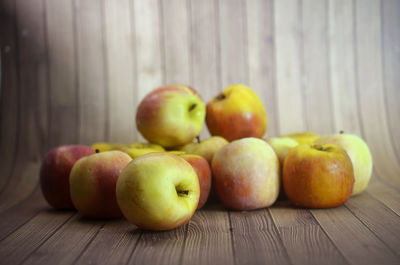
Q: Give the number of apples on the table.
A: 14